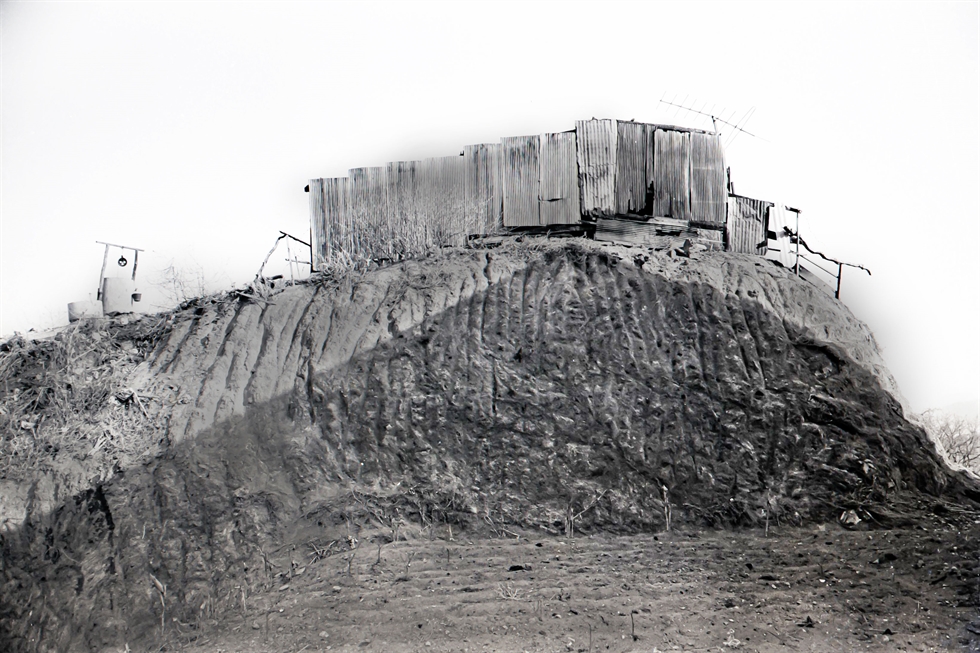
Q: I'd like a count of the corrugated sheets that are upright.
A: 12